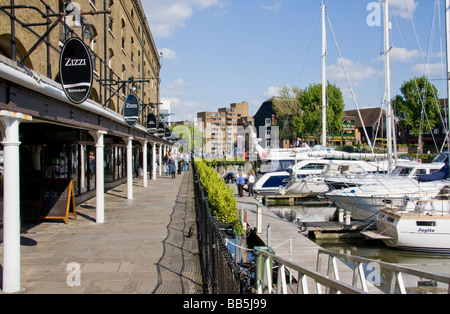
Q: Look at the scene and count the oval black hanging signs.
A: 5